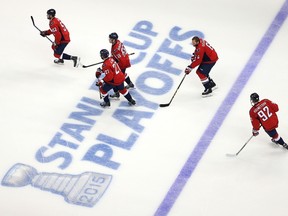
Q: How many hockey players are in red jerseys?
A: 5